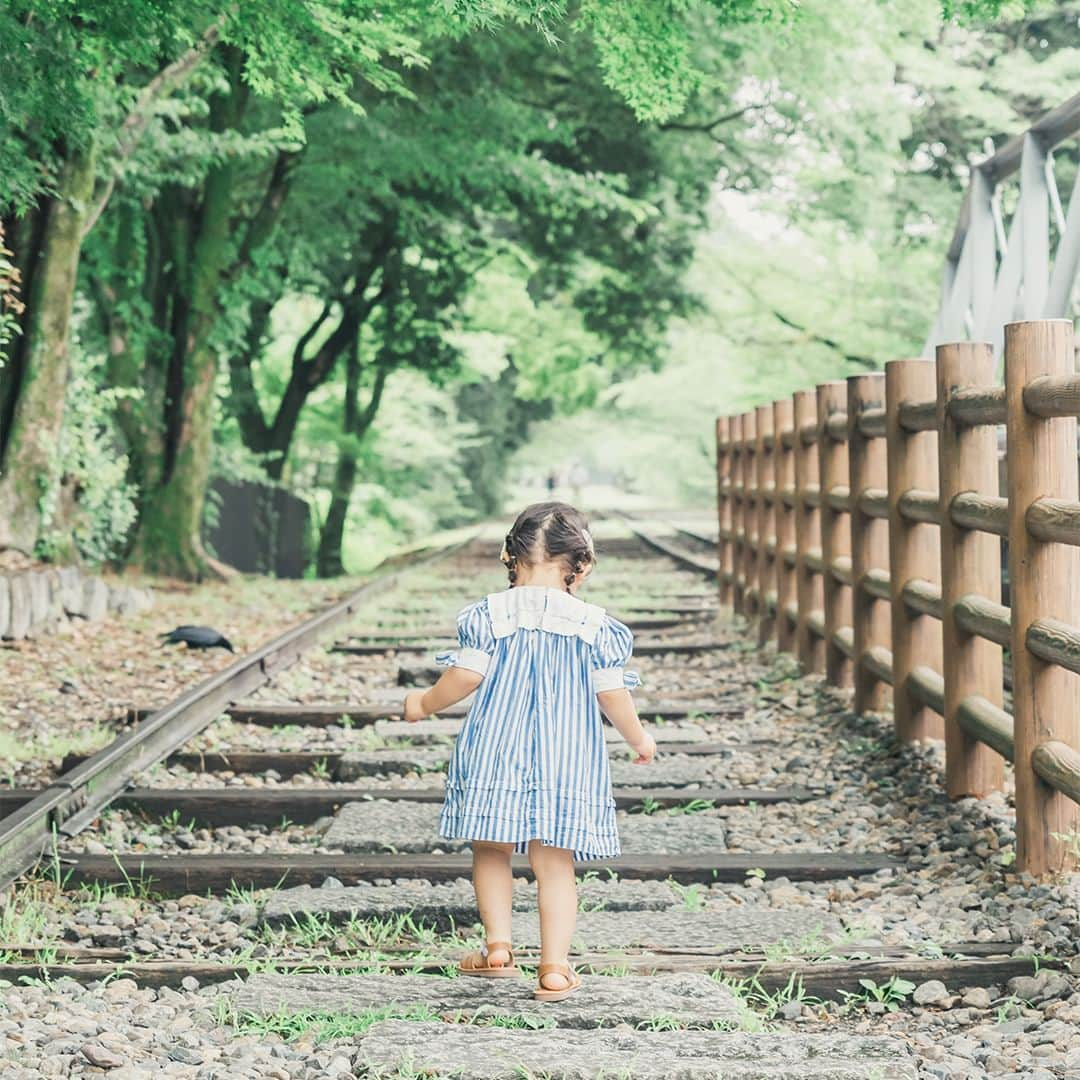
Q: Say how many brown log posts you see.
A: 11